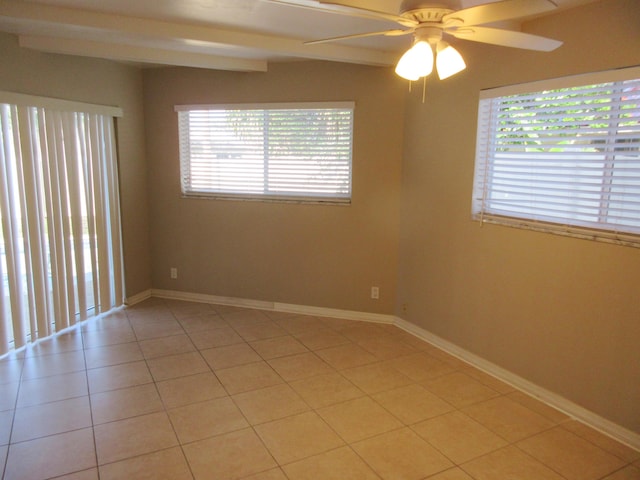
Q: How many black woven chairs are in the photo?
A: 0